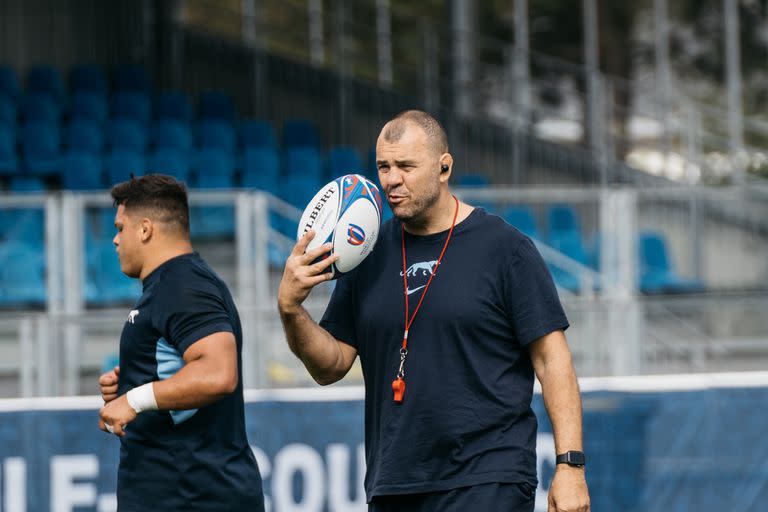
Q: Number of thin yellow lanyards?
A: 0